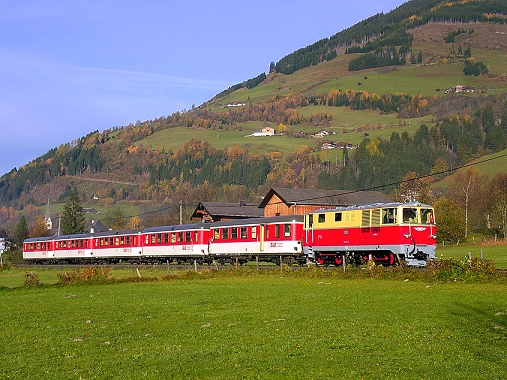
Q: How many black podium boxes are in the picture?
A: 0